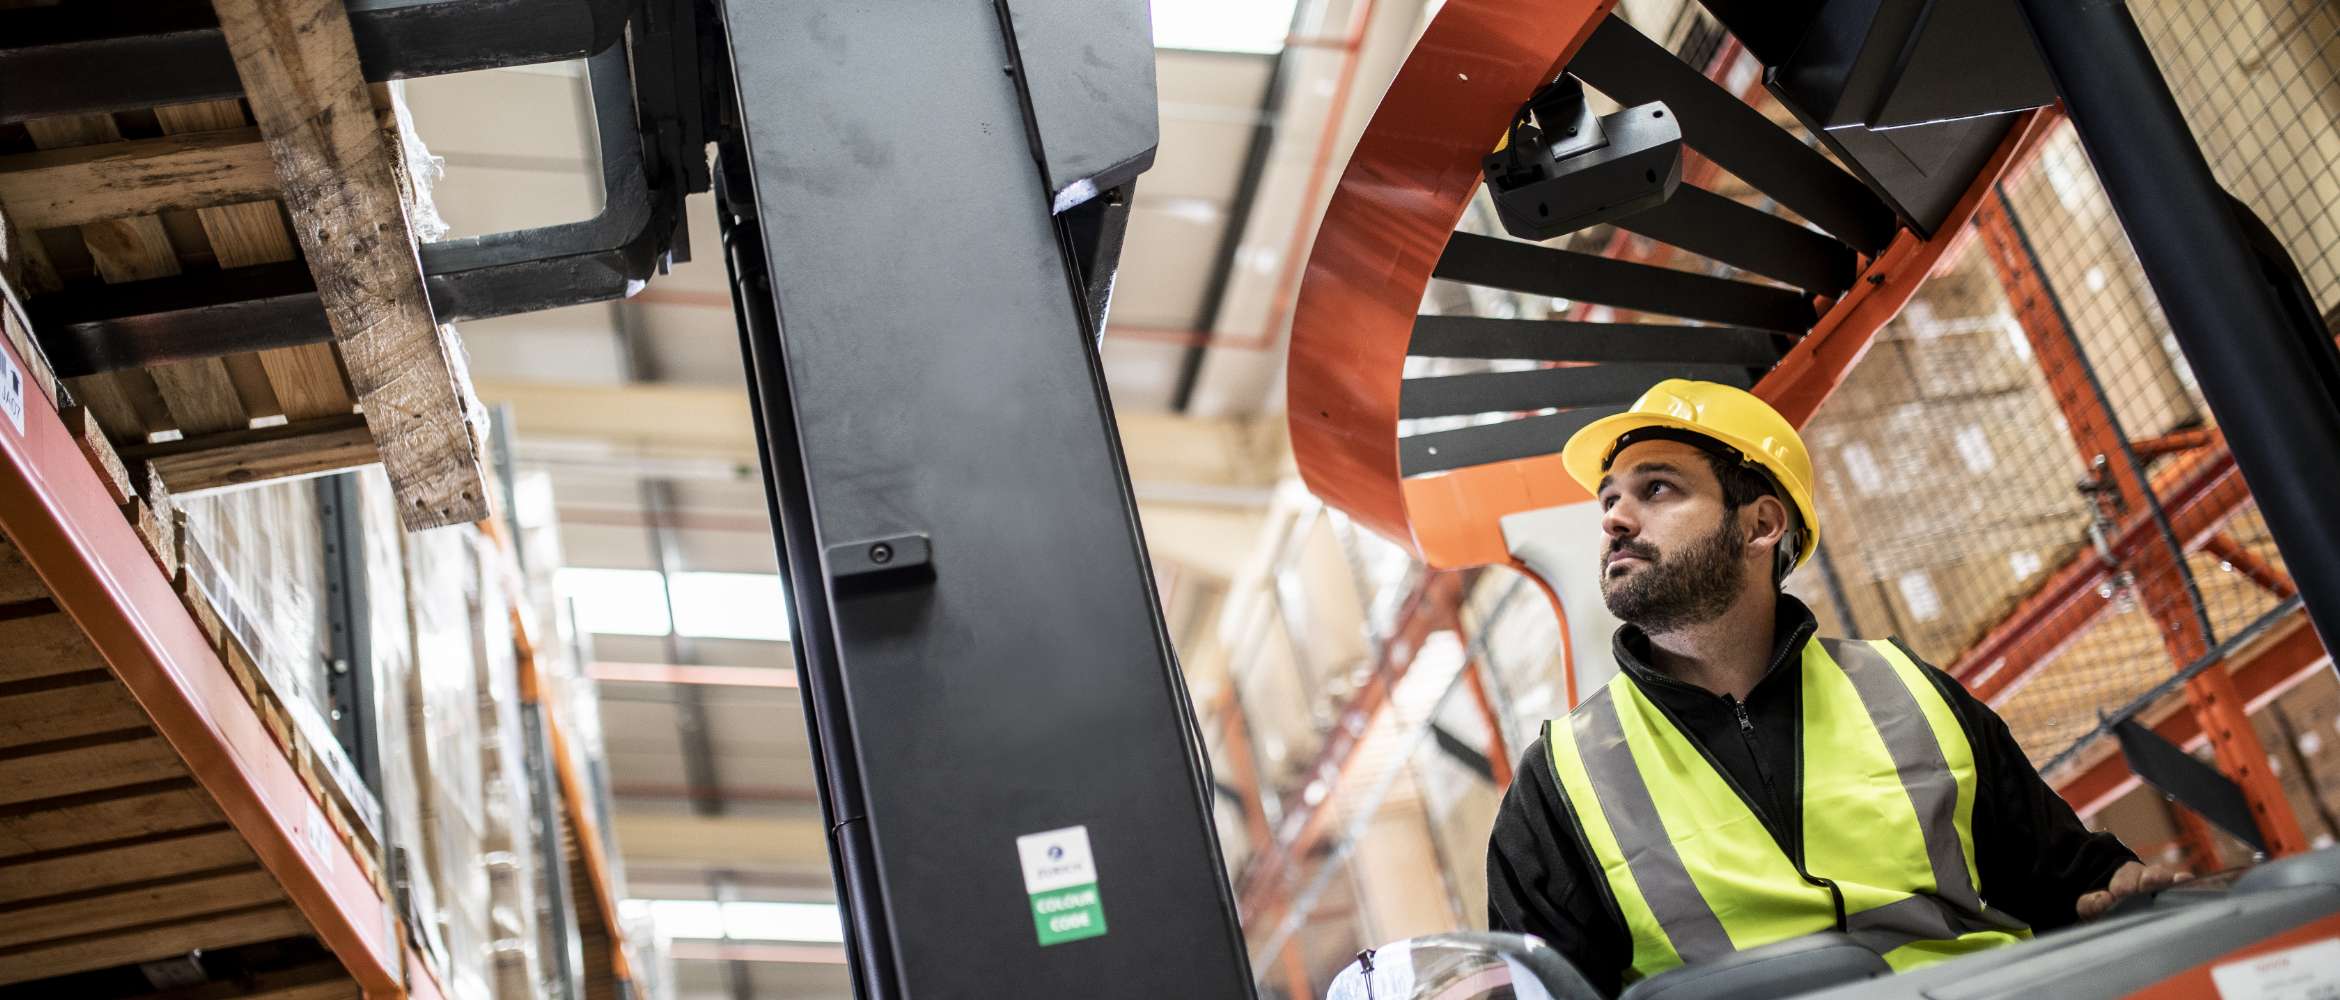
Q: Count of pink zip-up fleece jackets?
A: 0